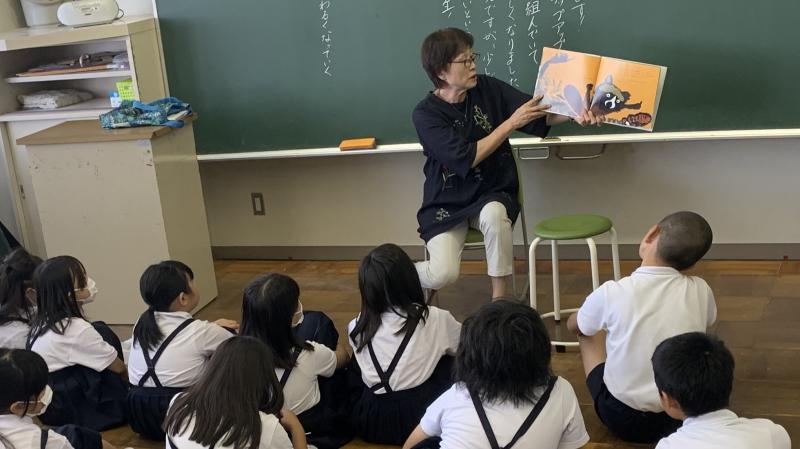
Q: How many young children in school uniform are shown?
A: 10